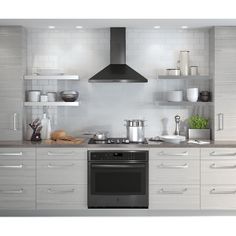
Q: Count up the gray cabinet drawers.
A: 12